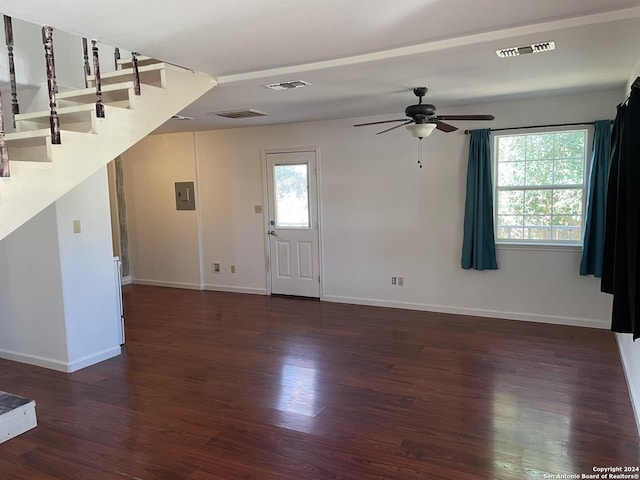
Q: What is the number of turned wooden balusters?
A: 7